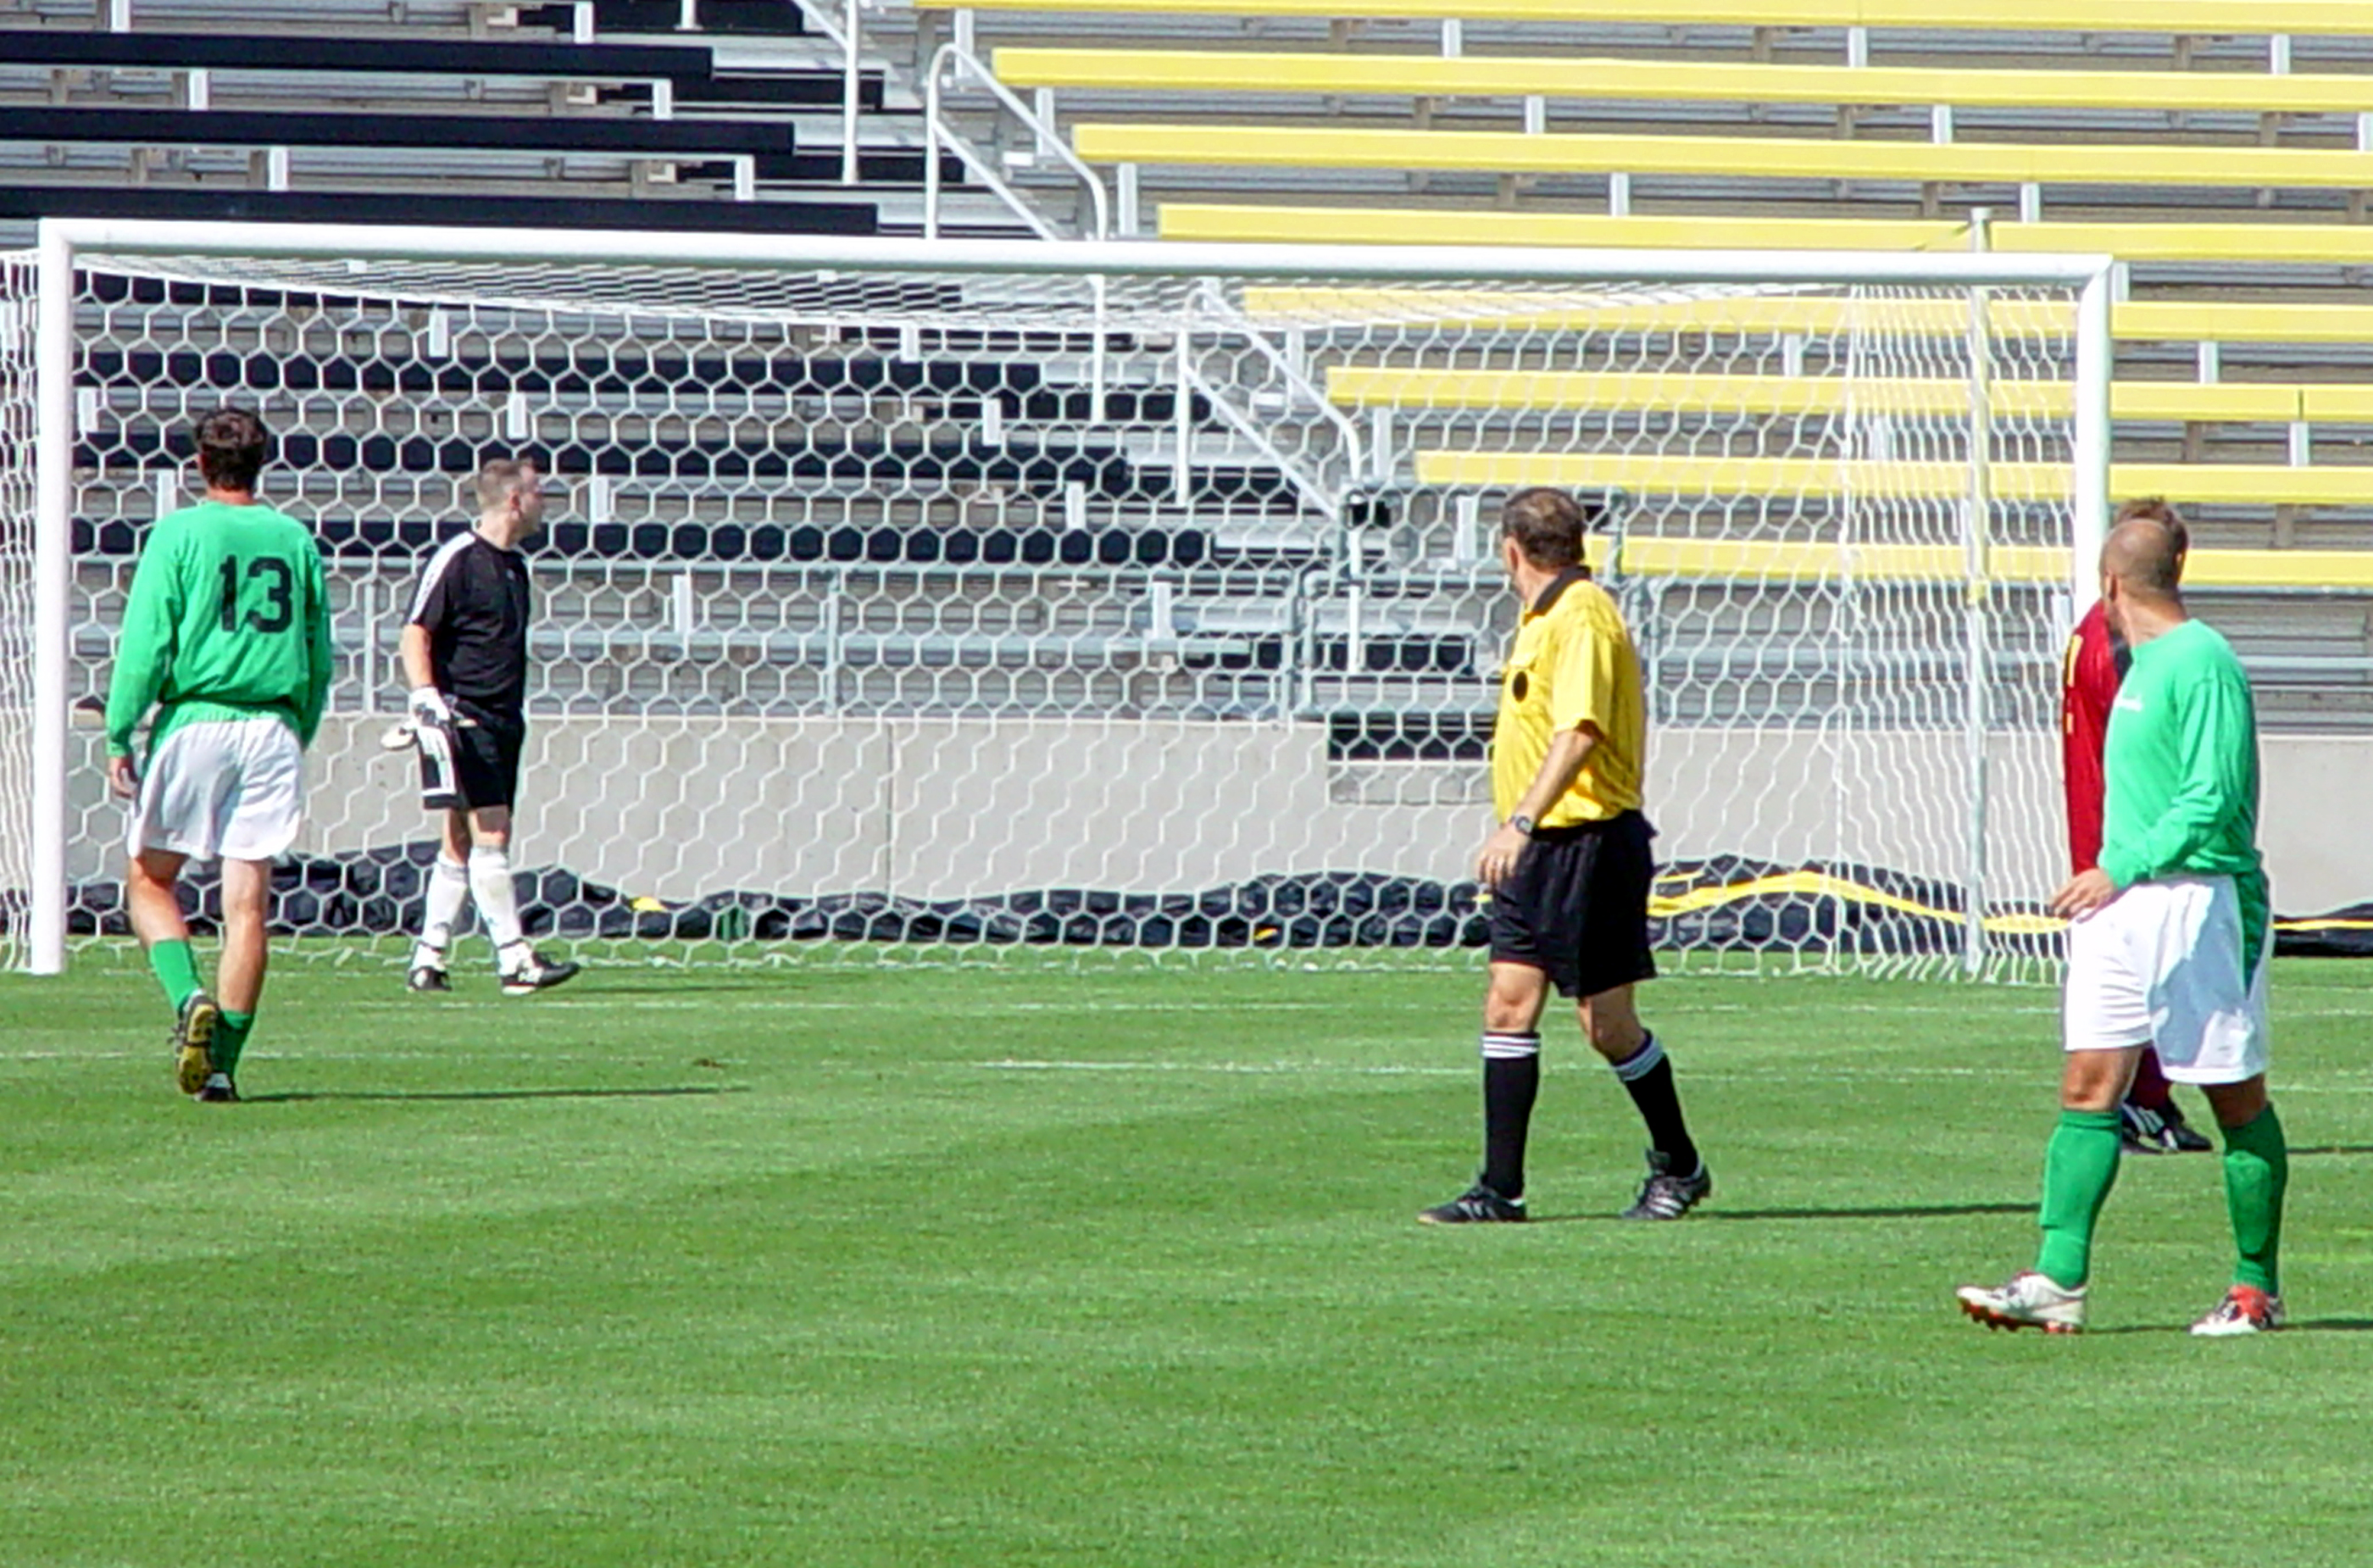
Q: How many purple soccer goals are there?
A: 0